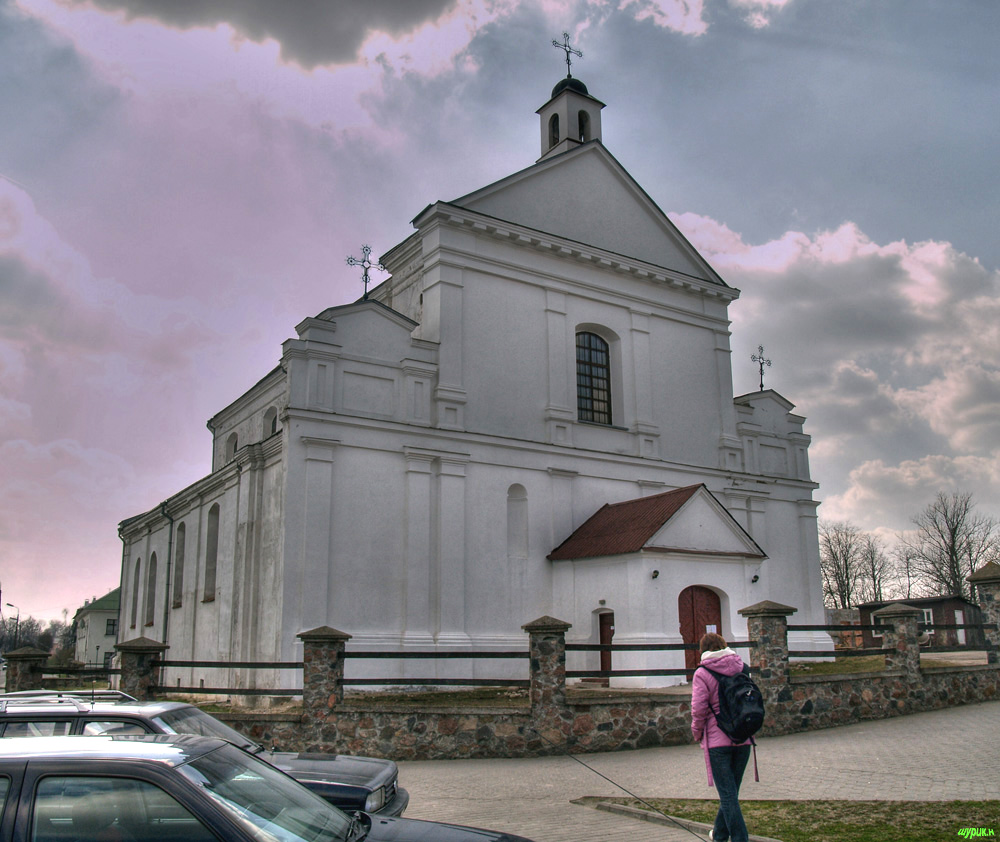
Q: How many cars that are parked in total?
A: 2